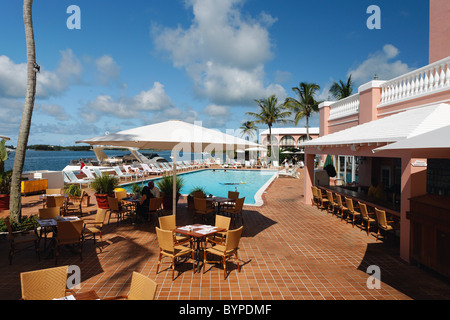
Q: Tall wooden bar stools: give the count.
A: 7